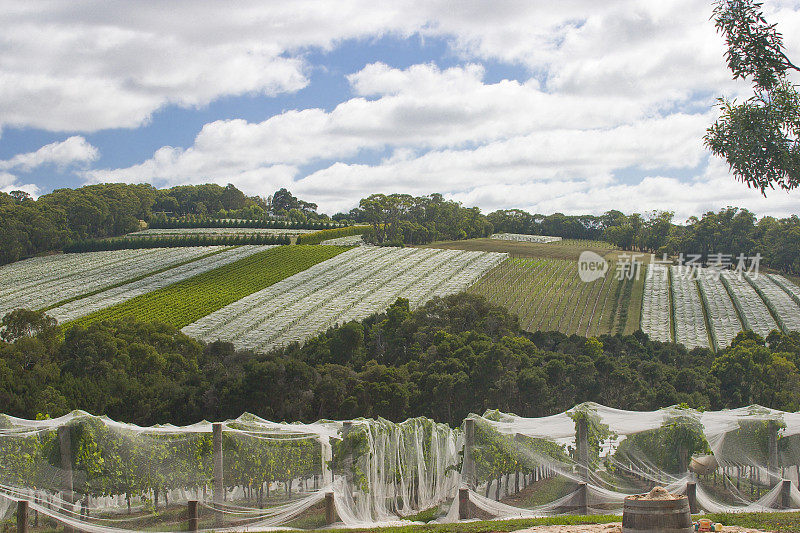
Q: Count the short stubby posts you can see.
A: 7